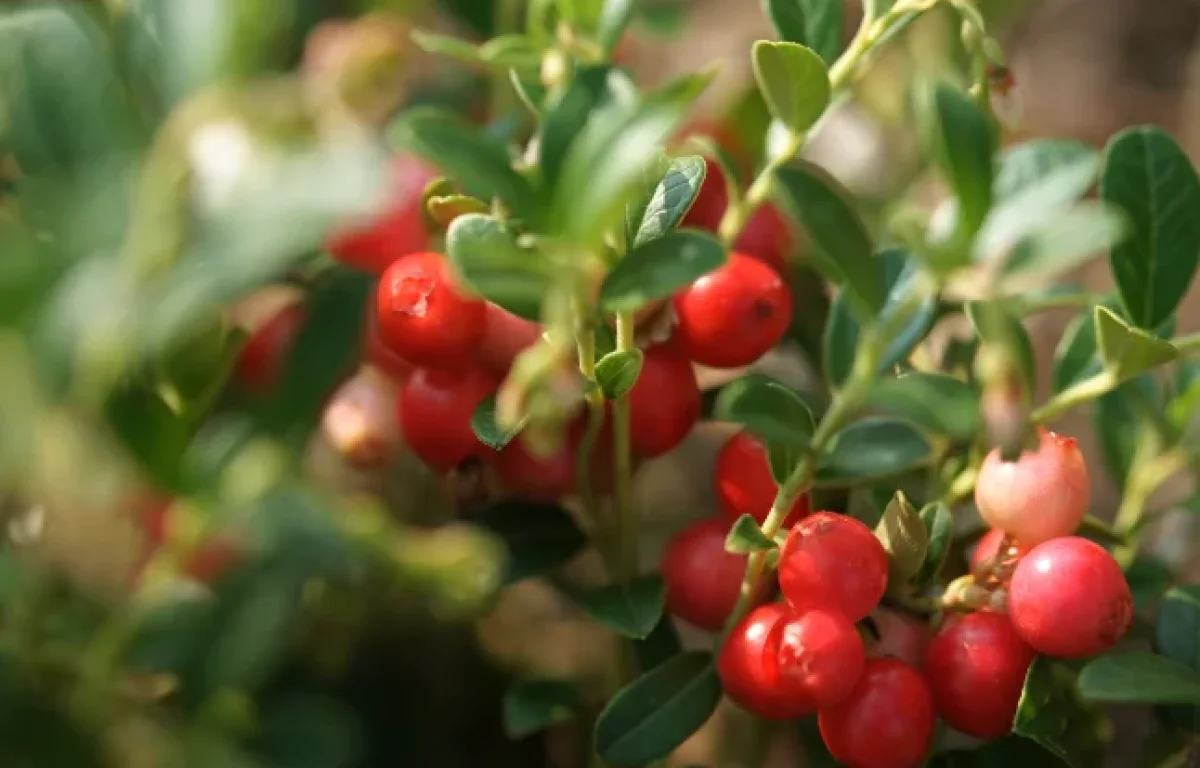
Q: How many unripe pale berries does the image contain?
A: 2